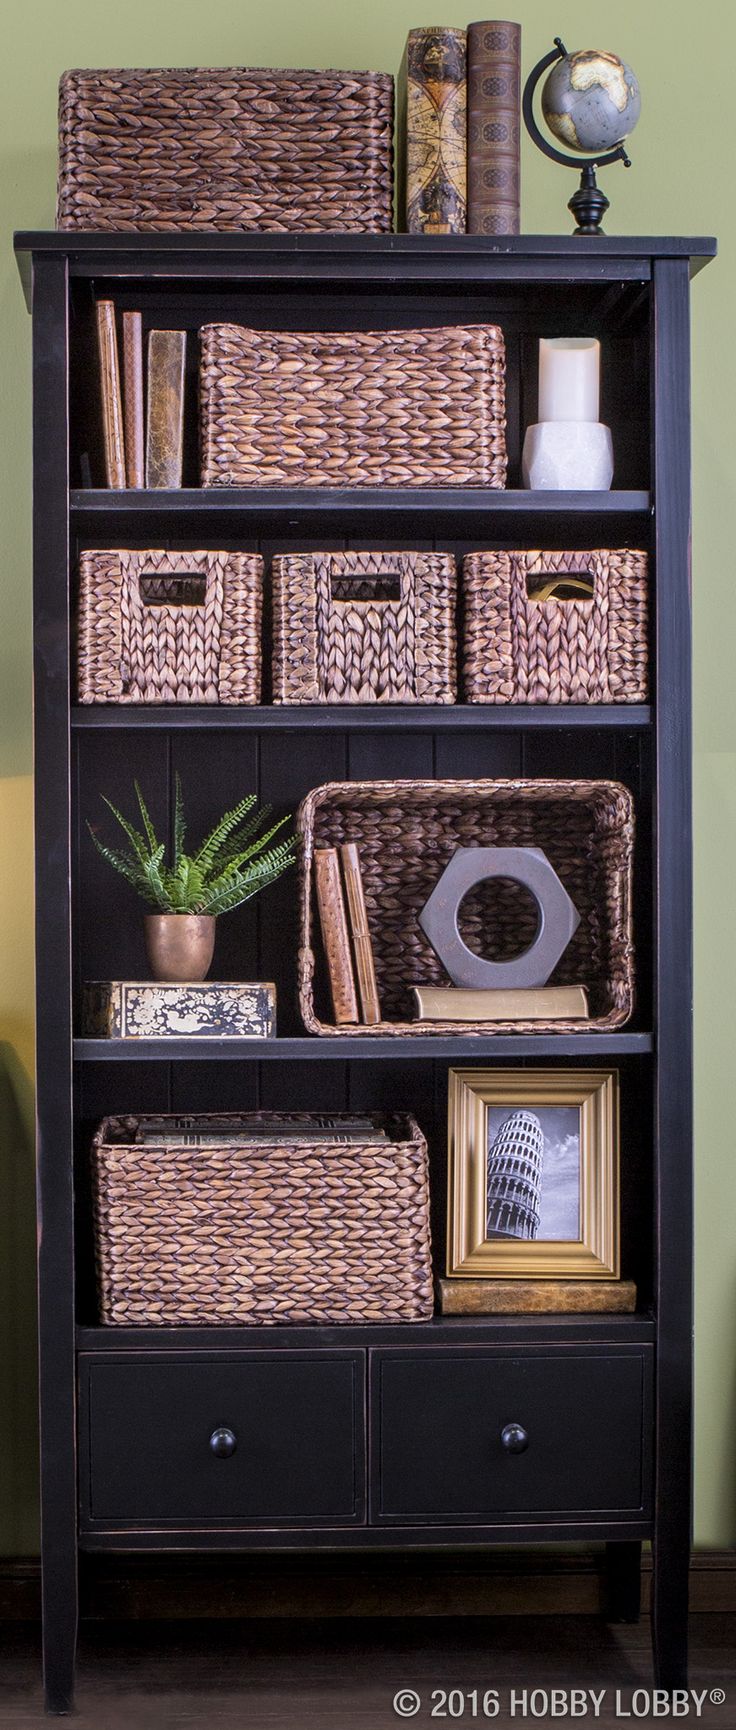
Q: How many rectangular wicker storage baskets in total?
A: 7